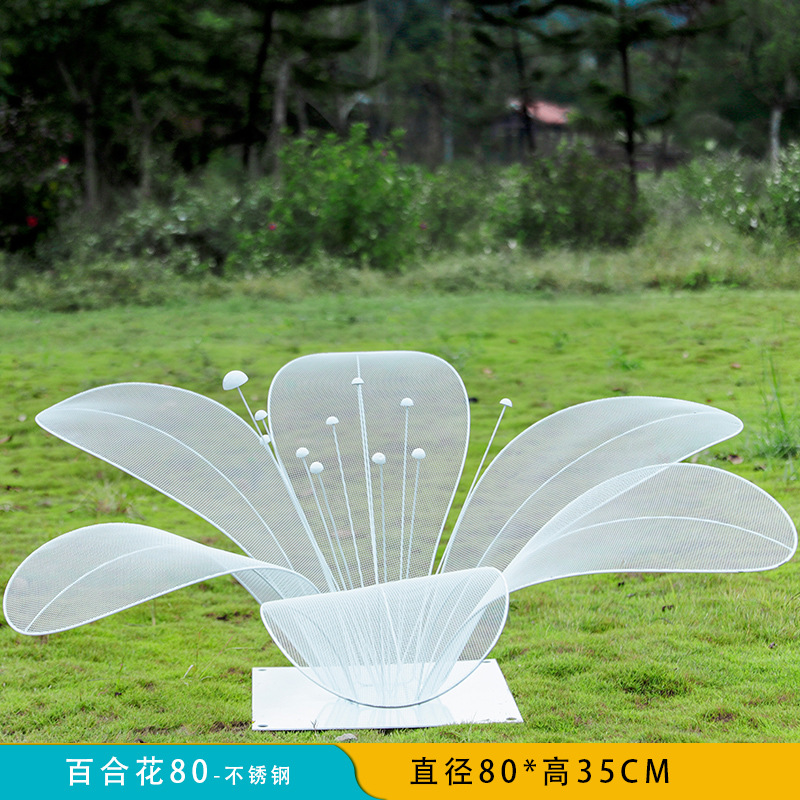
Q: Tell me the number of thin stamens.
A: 11